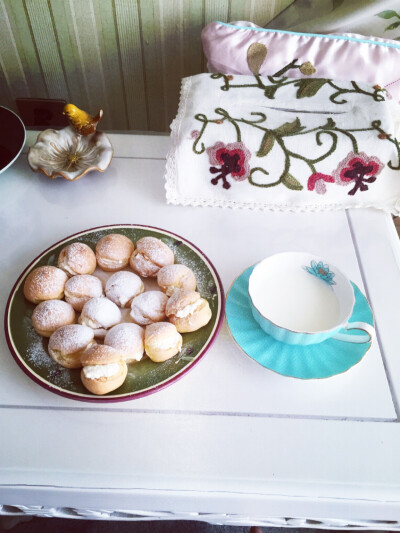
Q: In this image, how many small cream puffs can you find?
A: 15